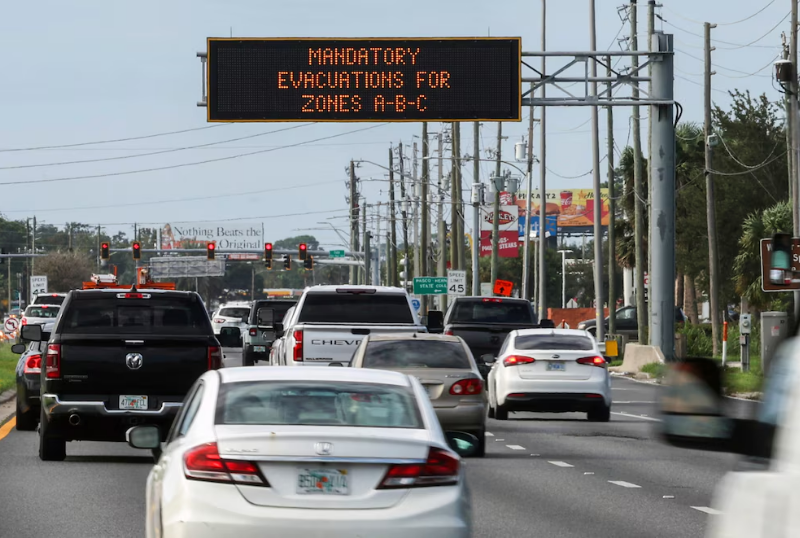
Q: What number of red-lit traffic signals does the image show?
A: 5